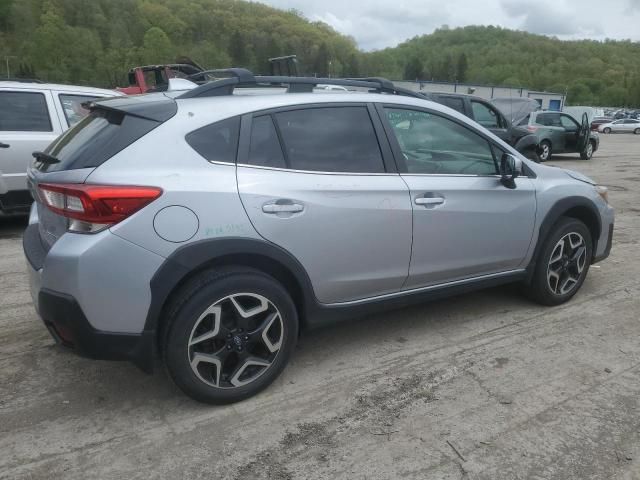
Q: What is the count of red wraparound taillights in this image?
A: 1